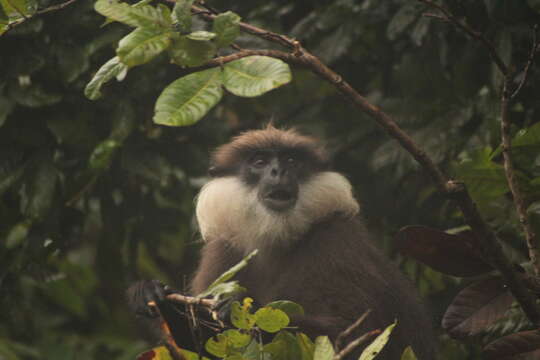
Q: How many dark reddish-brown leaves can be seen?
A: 3